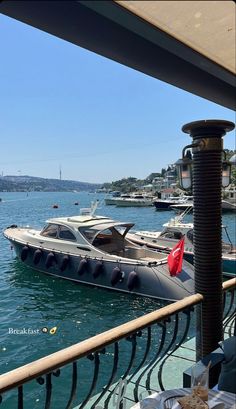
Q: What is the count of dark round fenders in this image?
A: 8